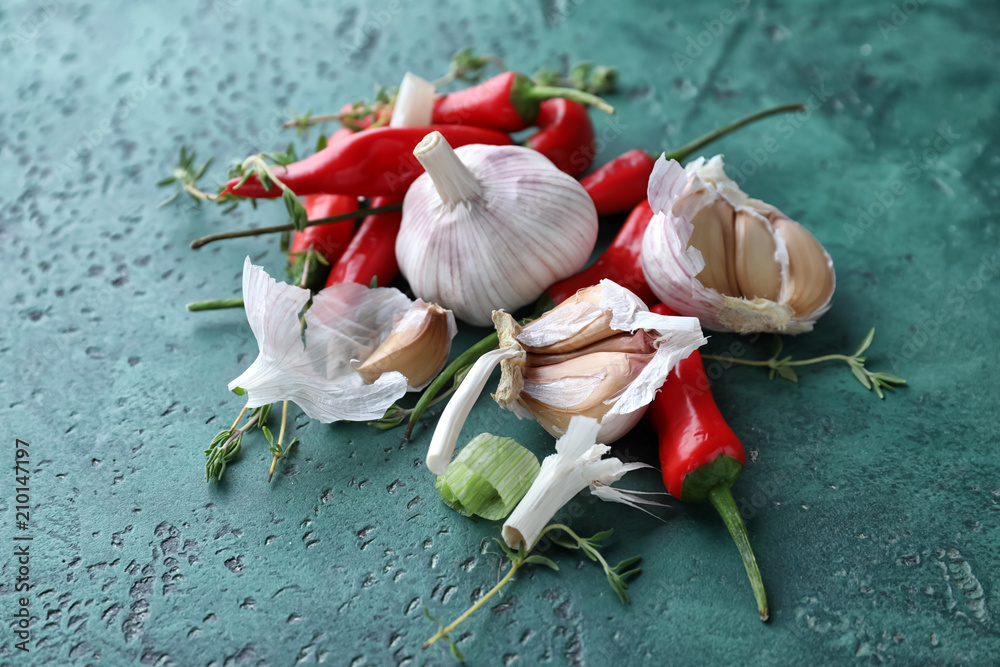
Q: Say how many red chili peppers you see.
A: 8